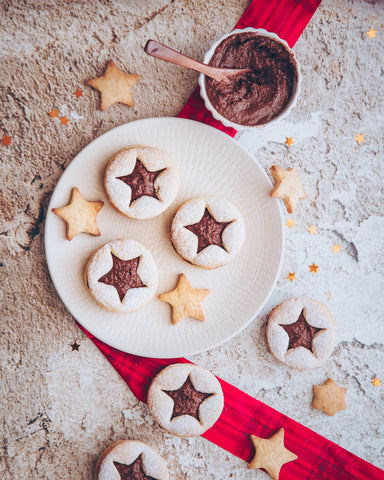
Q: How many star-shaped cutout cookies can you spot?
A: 6